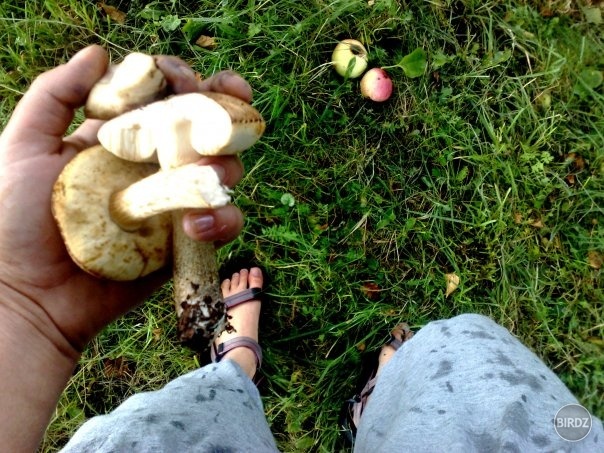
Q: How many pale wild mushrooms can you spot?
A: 3